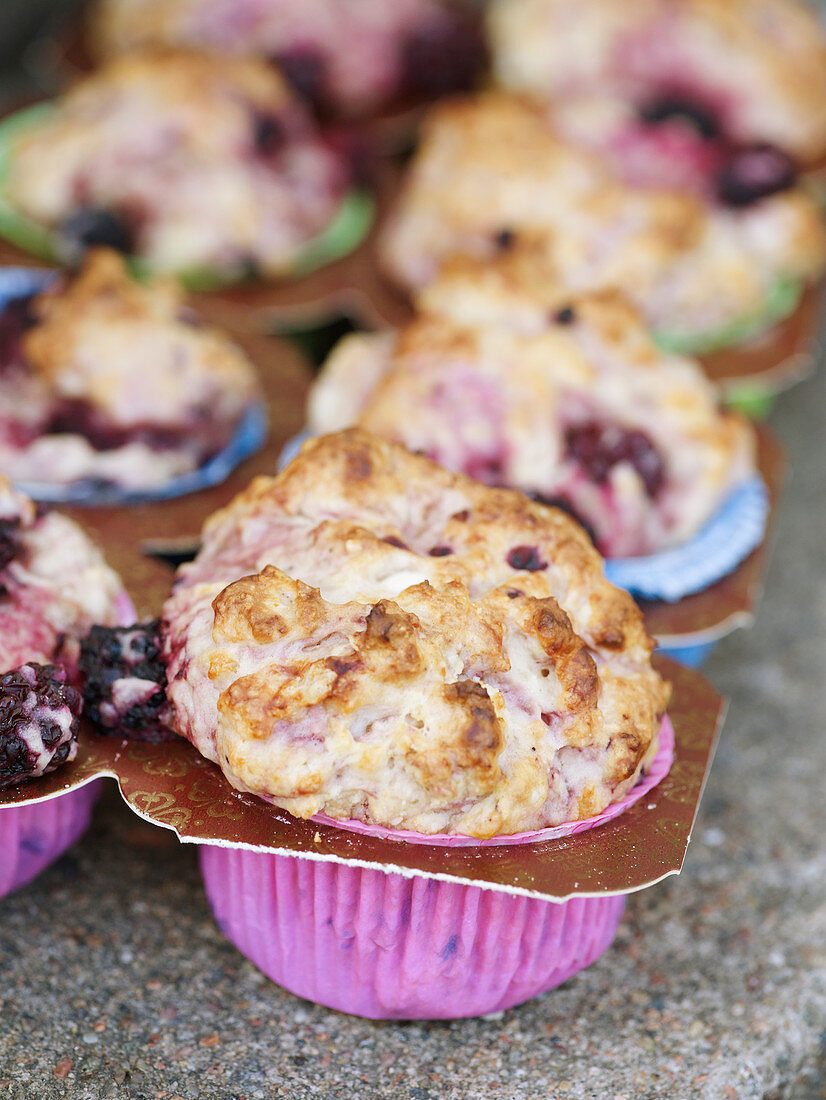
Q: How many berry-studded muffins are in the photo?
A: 8